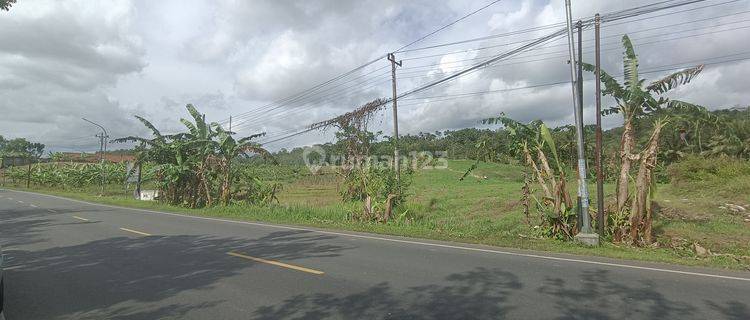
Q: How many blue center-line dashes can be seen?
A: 0